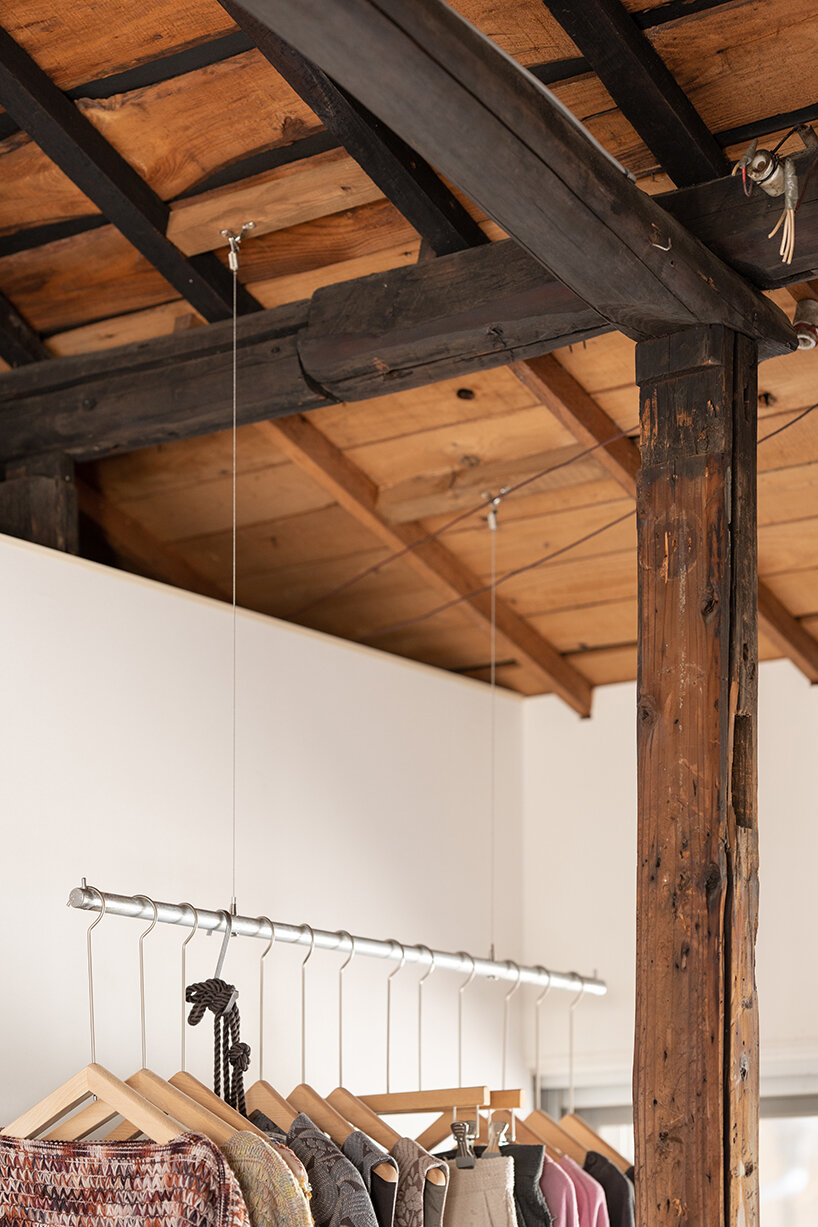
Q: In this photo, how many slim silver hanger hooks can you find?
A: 12